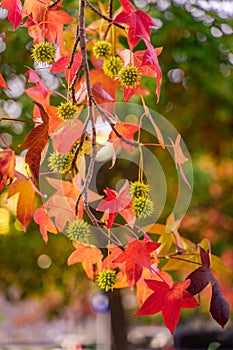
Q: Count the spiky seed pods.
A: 10